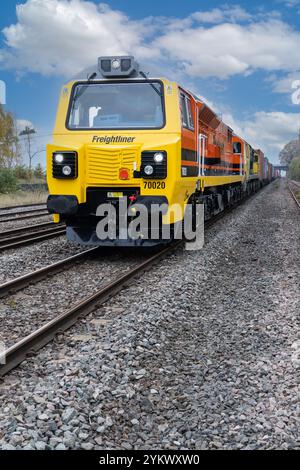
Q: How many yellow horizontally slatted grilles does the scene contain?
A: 1